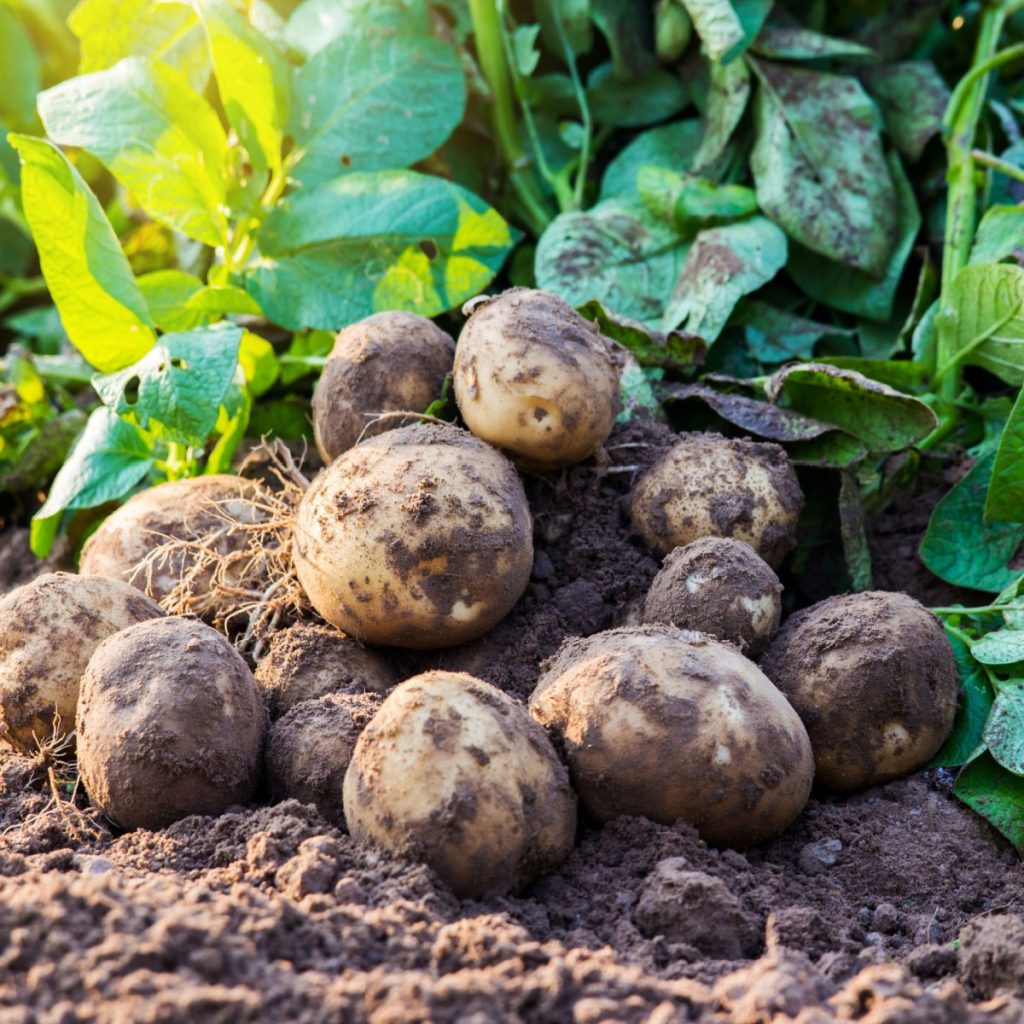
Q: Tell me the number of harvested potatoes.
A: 13